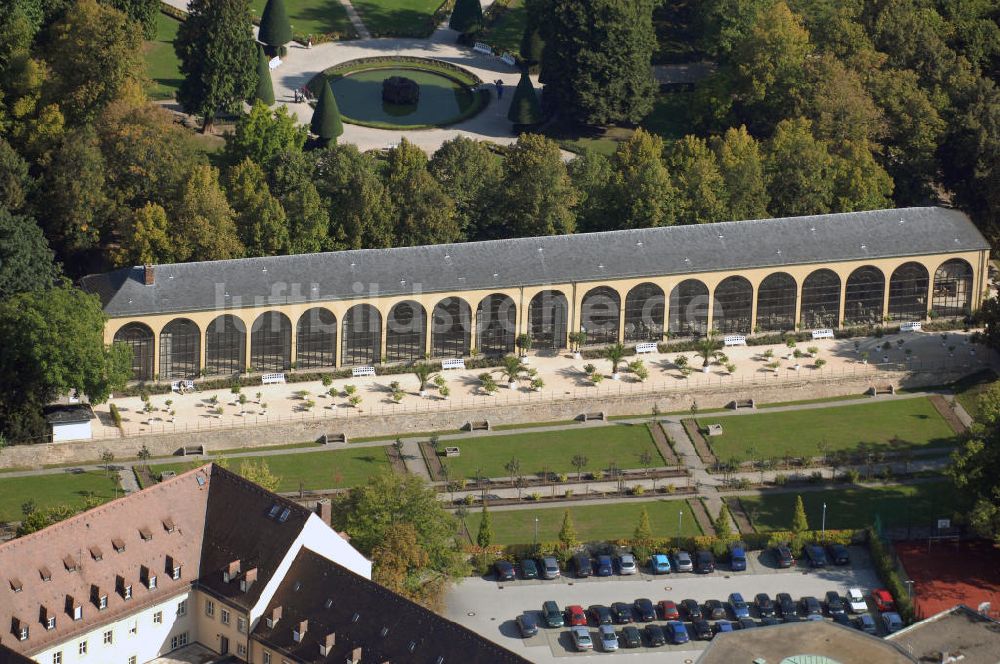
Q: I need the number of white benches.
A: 11